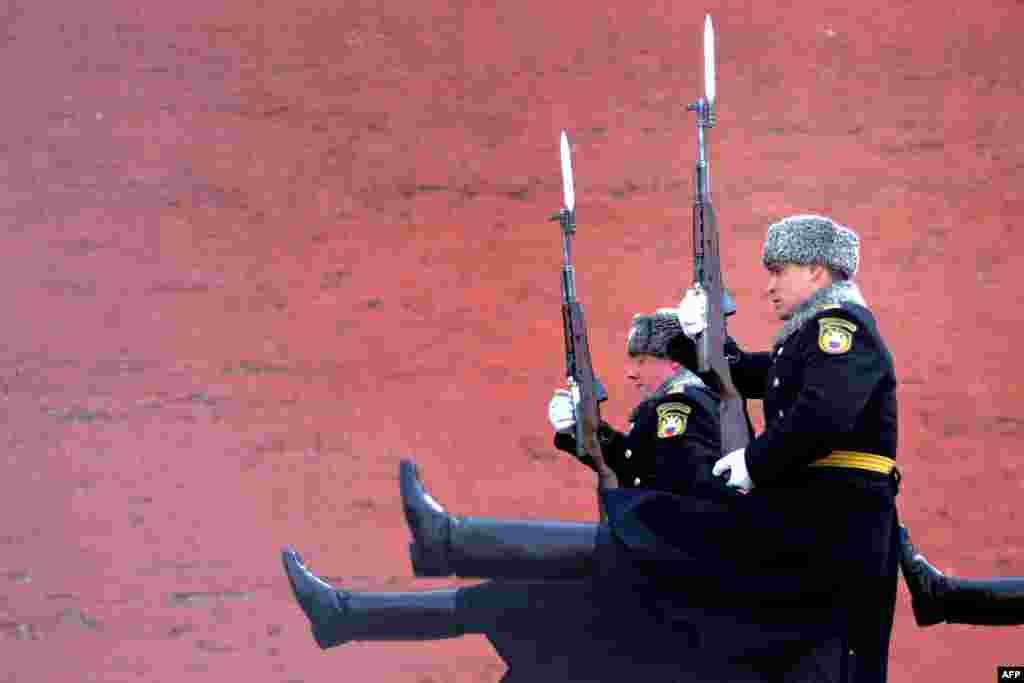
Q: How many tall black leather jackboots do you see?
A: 3